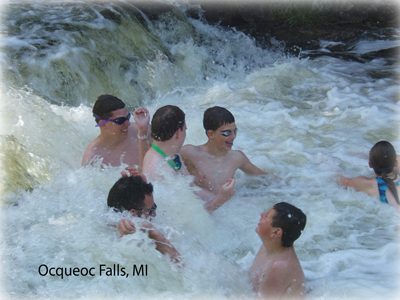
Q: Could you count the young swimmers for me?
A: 6